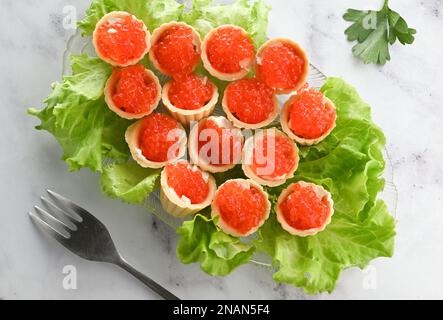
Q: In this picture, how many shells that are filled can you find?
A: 14